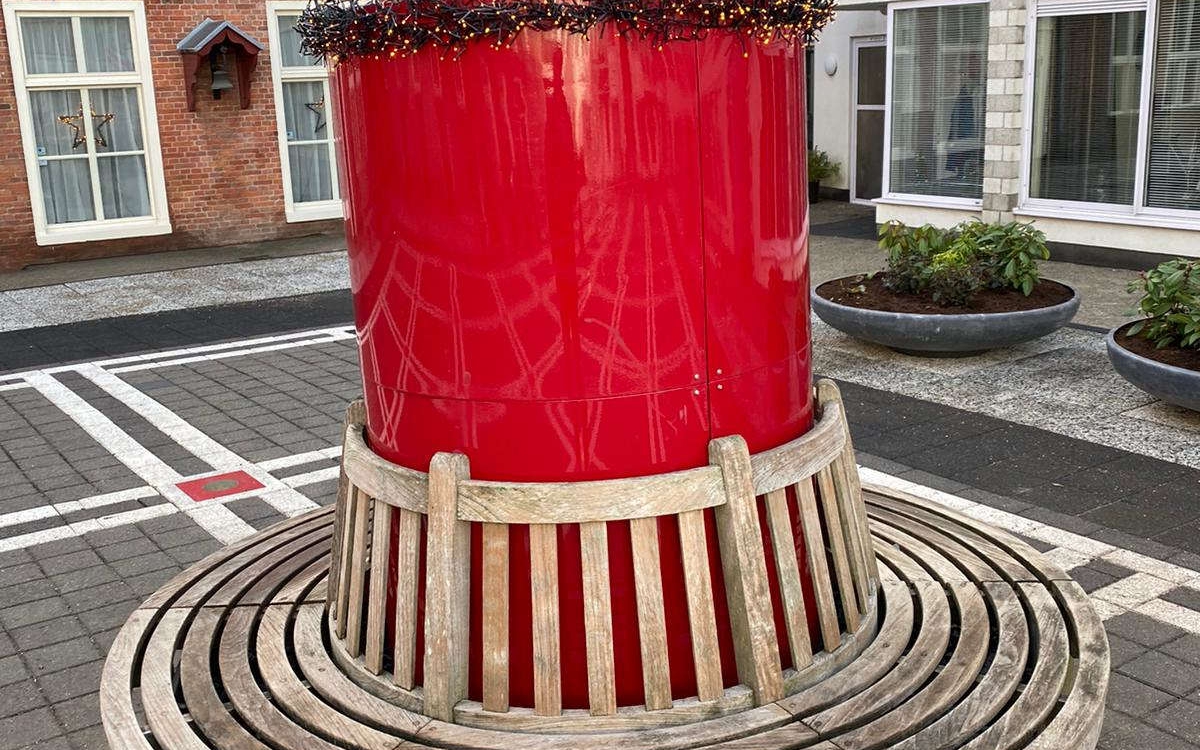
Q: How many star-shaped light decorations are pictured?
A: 2